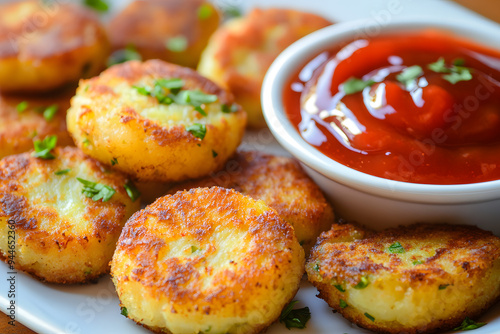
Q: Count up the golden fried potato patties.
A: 9